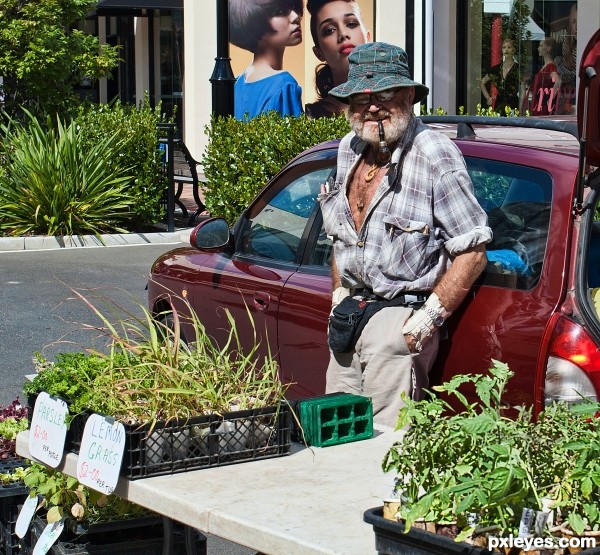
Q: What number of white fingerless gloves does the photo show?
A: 2